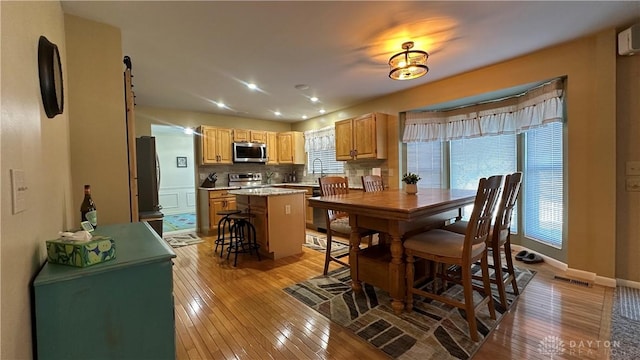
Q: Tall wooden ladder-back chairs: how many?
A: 4